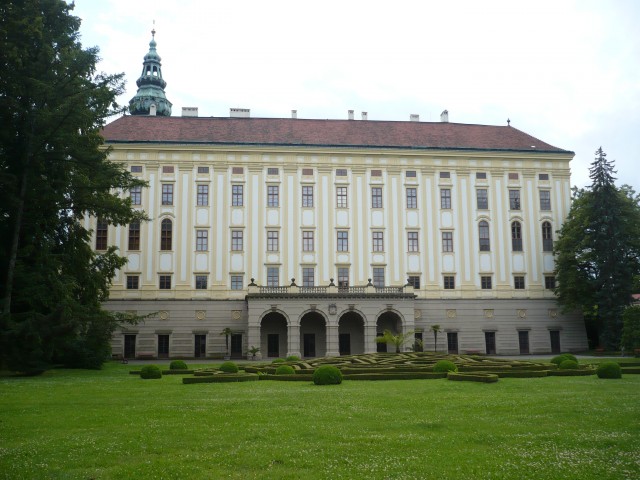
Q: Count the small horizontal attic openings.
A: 13